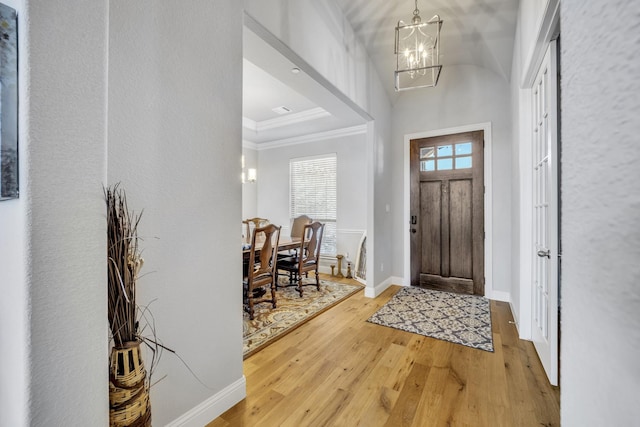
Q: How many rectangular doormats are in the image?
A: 1